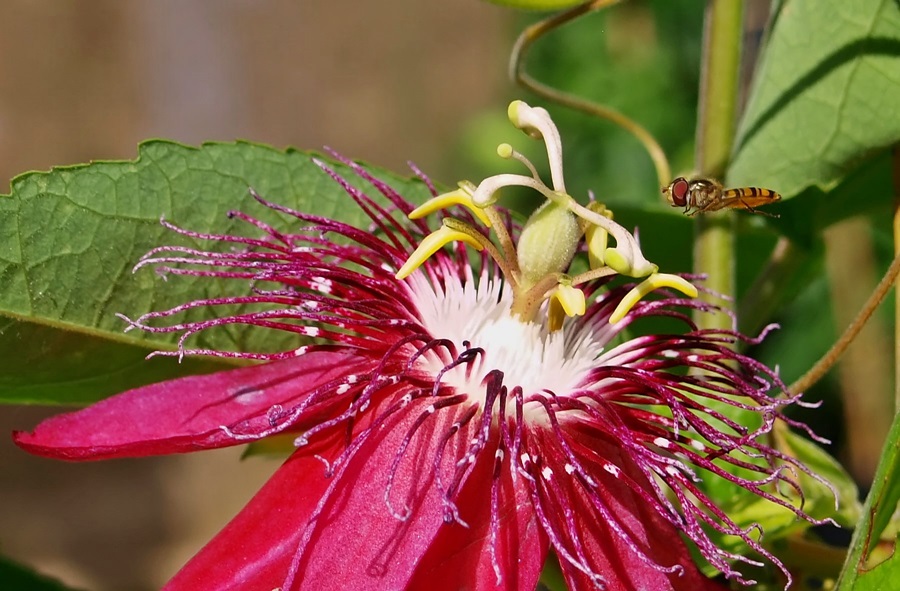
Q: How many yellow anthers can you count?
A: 5